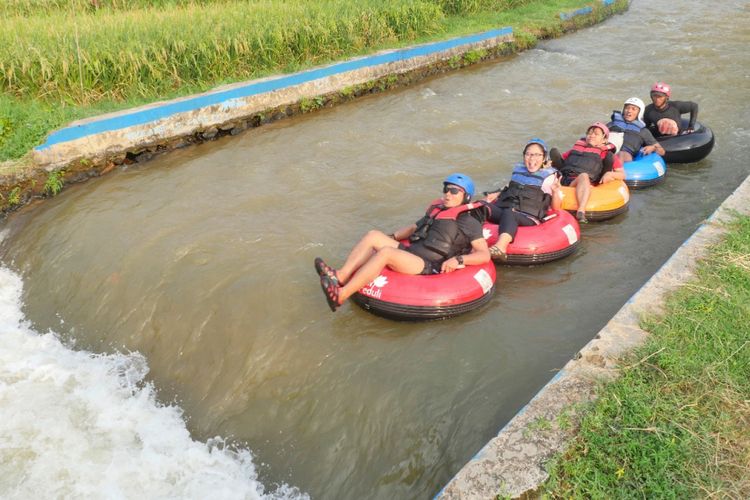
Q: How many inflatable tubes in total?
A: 5